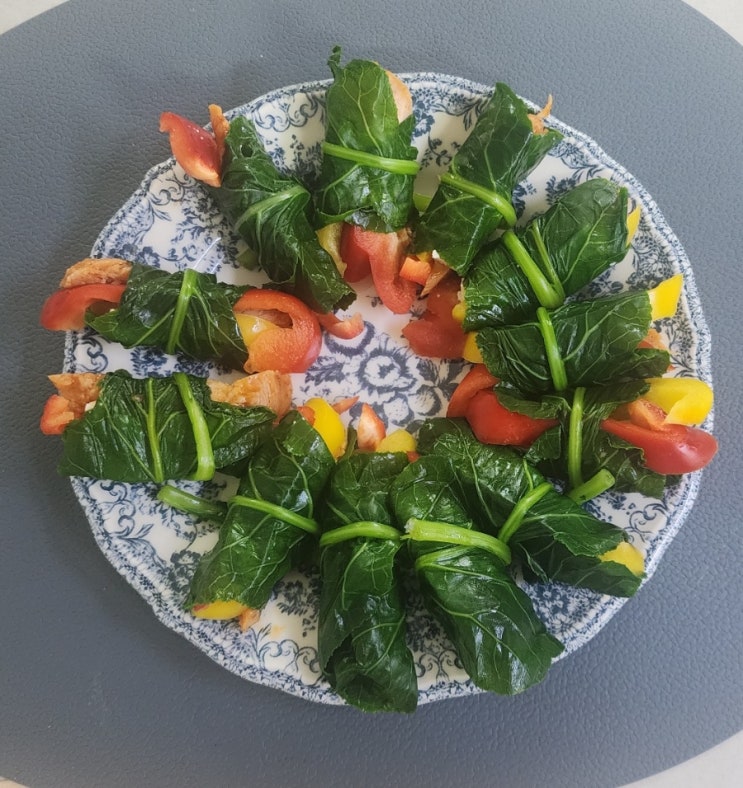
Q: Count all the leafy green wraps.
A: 12